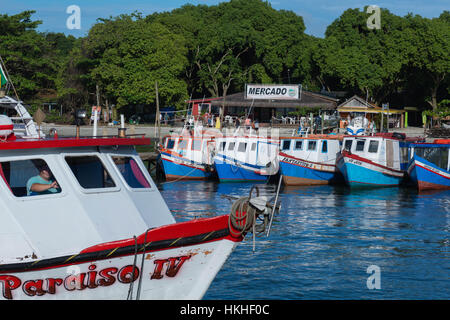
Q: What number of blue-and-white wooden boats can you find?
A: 5